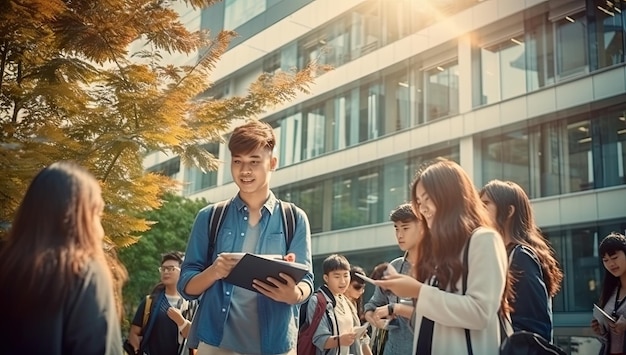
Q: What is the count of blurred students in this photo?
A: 1